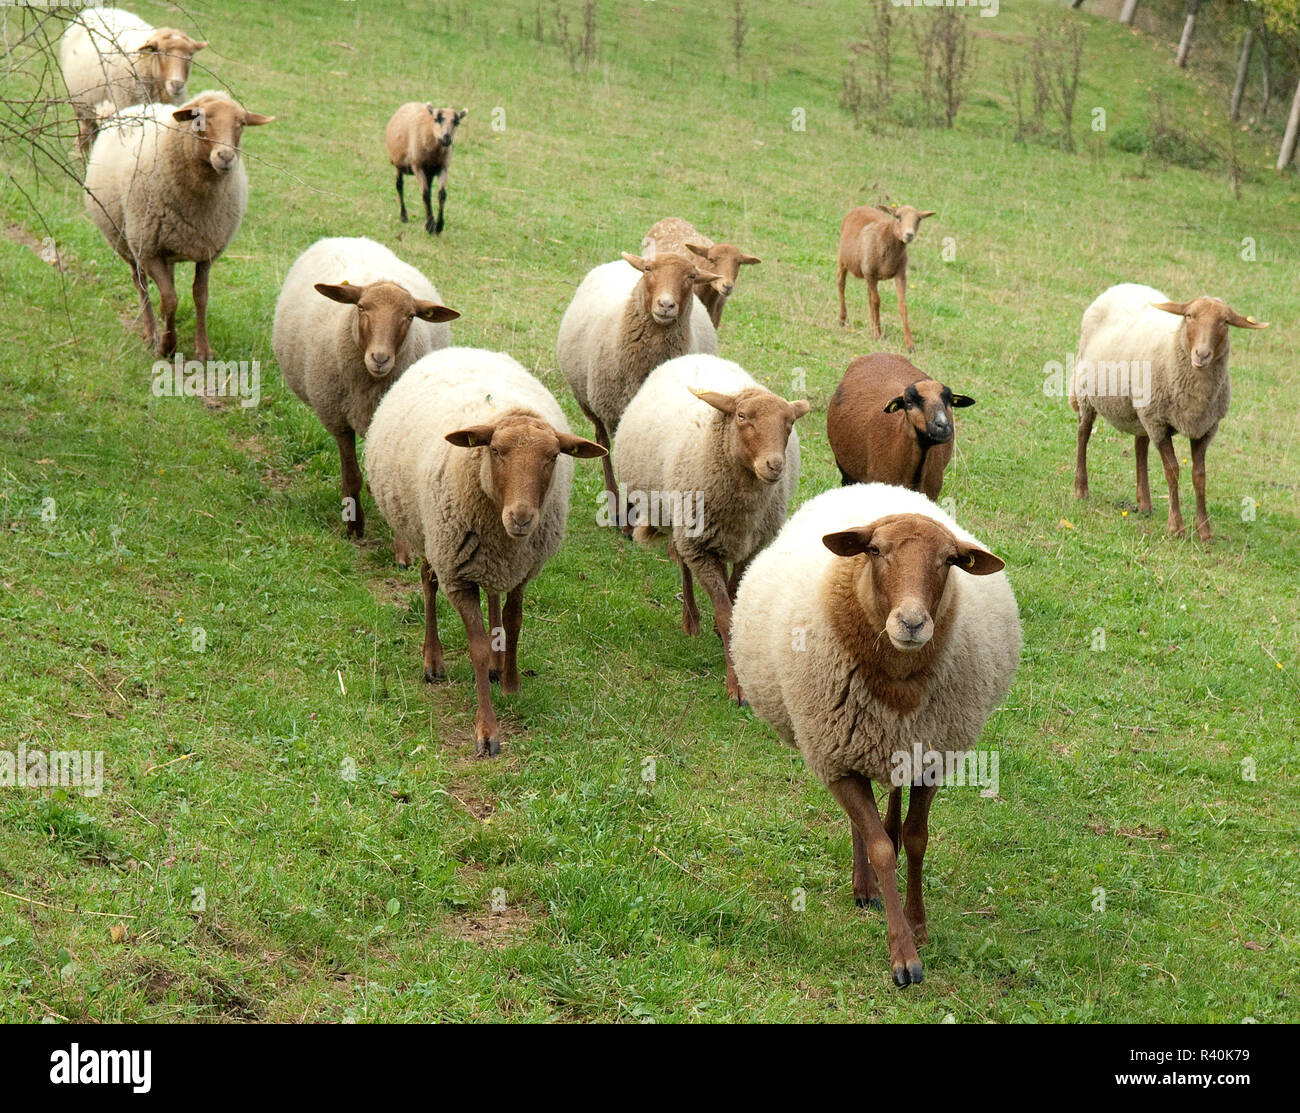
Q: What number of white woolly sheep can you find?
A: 8